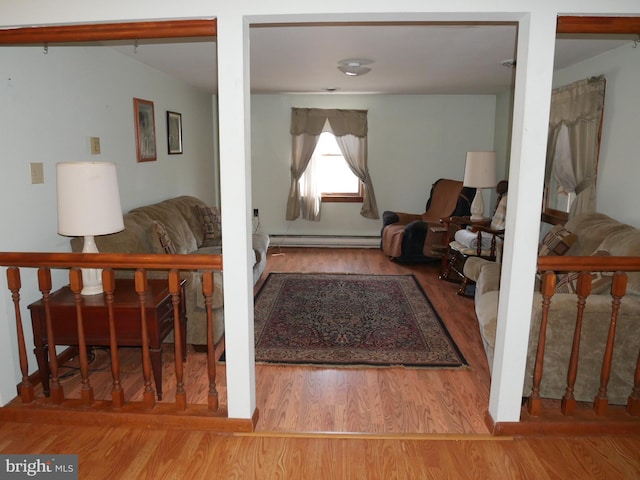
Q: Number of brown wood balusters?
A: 11